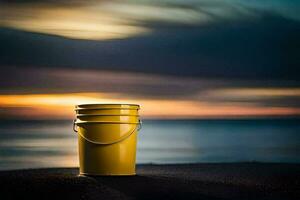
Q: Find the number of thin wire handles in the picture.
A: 1